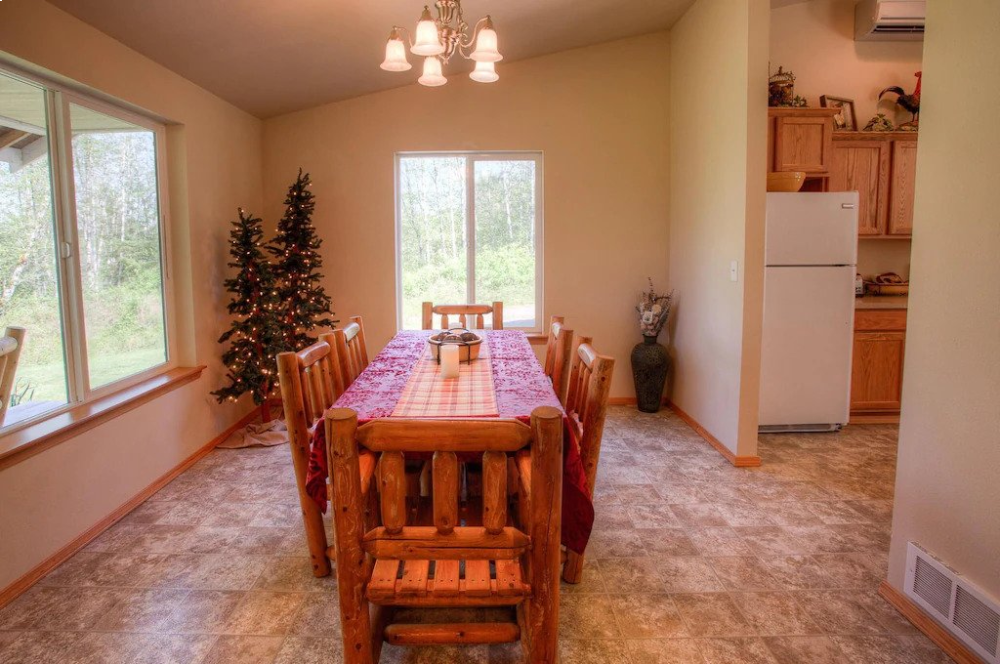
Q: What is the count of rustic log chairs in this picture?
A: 6